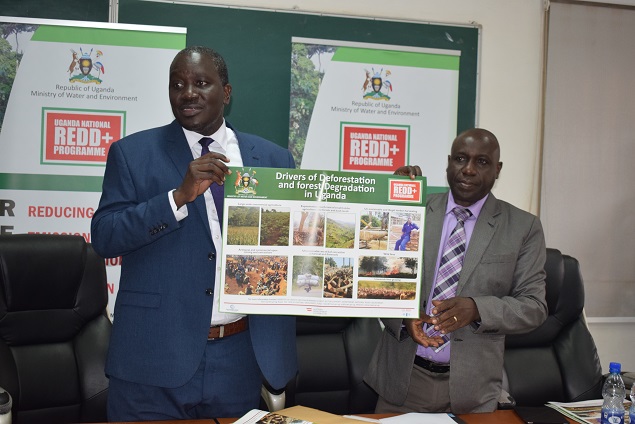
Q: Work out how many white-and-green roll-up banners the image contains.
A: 2